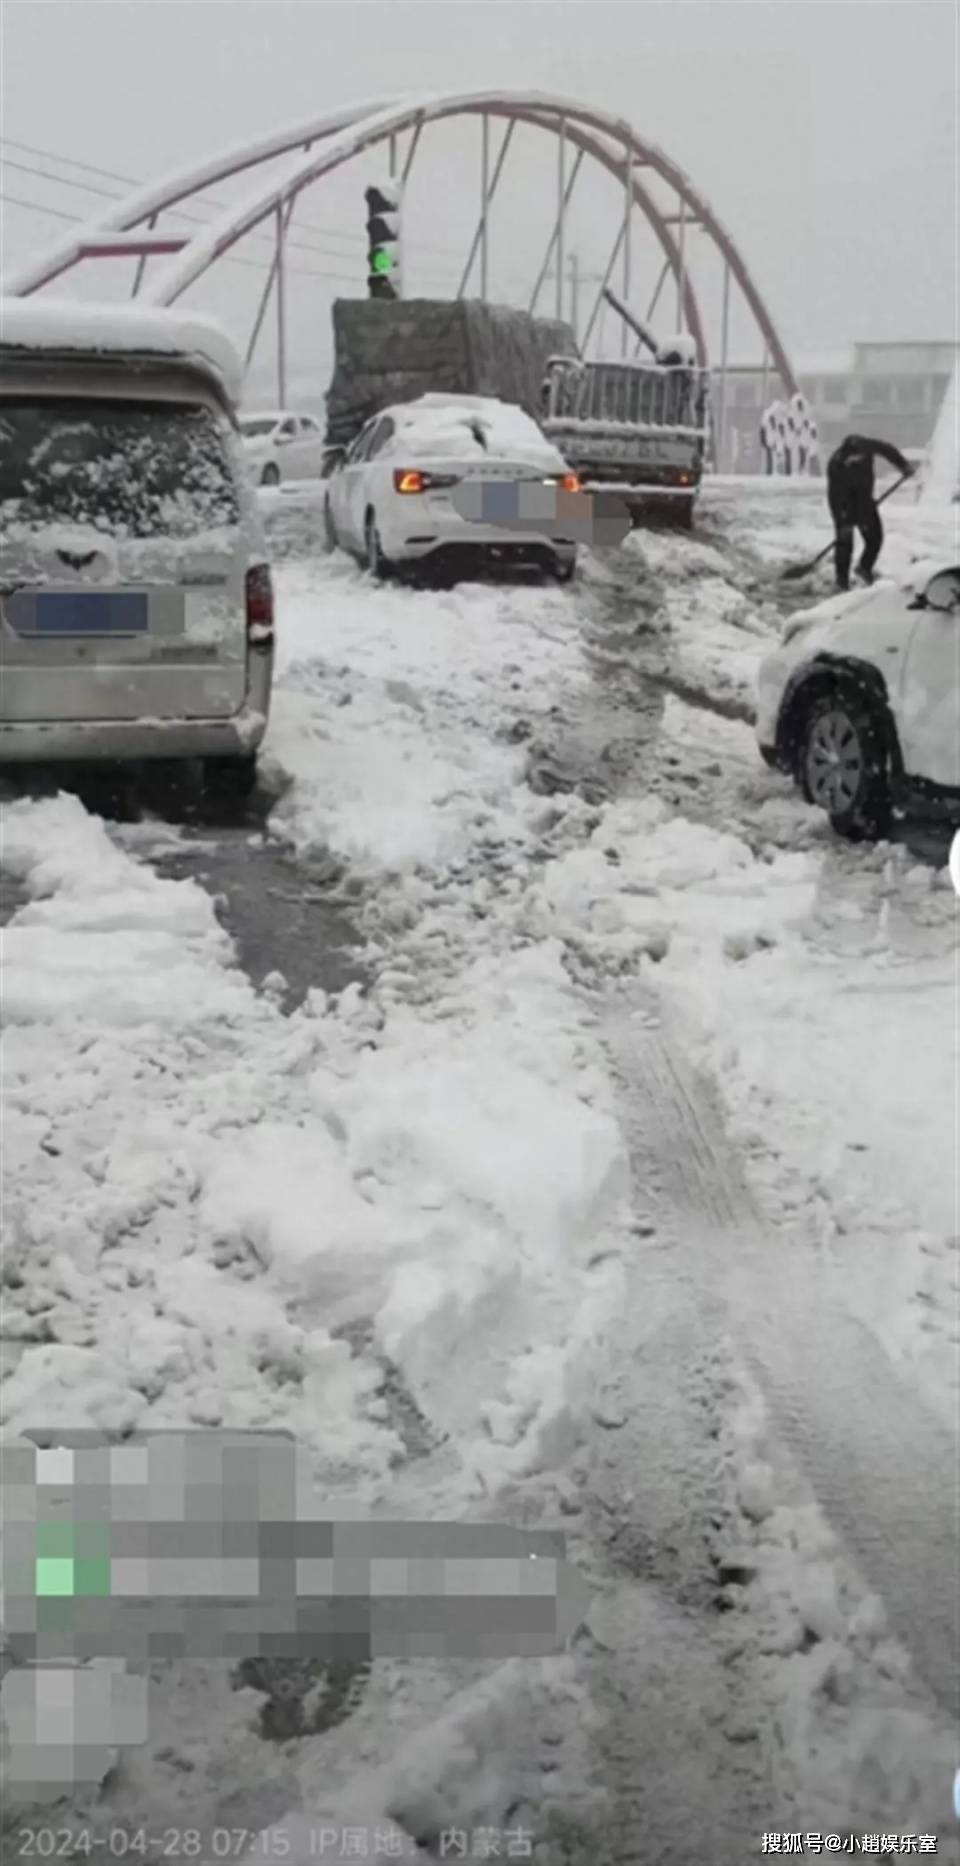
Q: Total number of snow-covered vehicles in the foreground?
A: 3